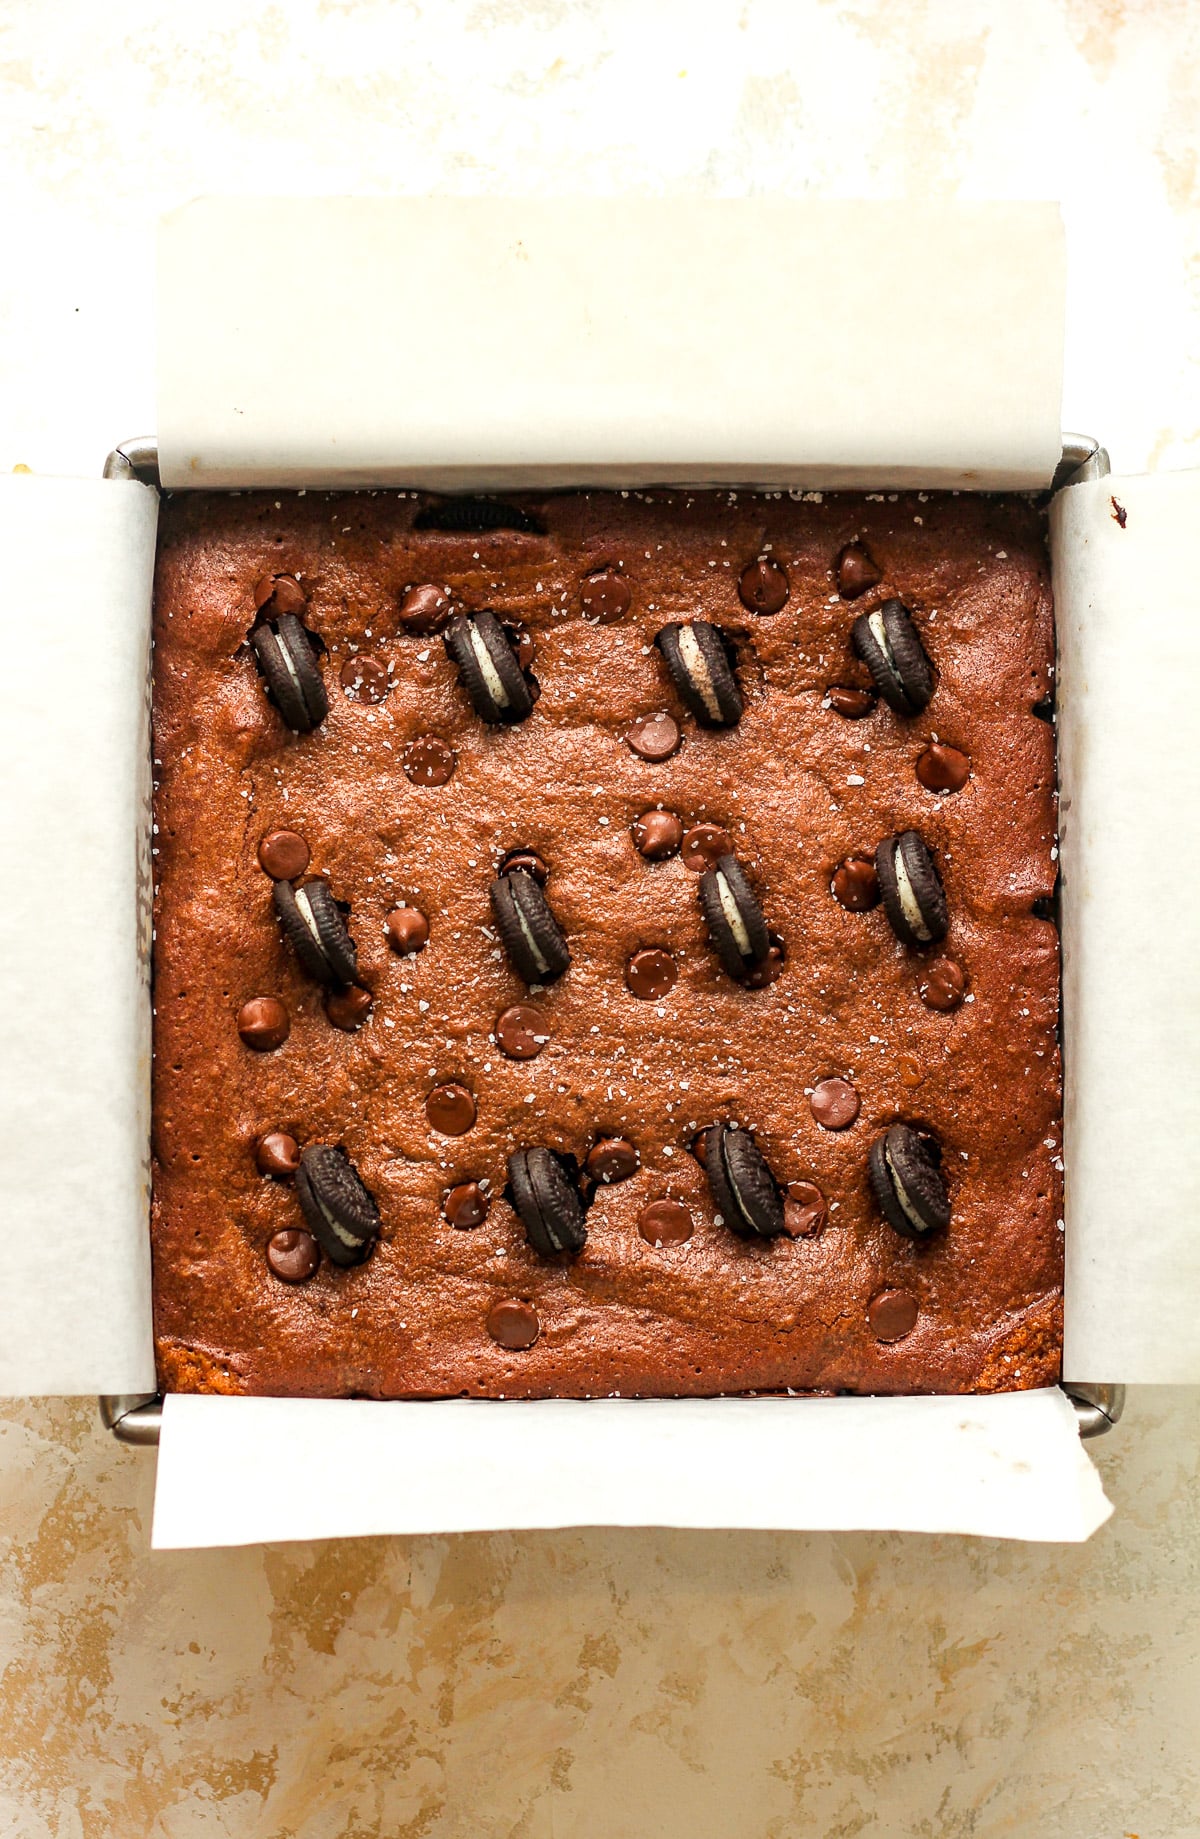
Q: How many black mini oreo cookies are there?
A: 12